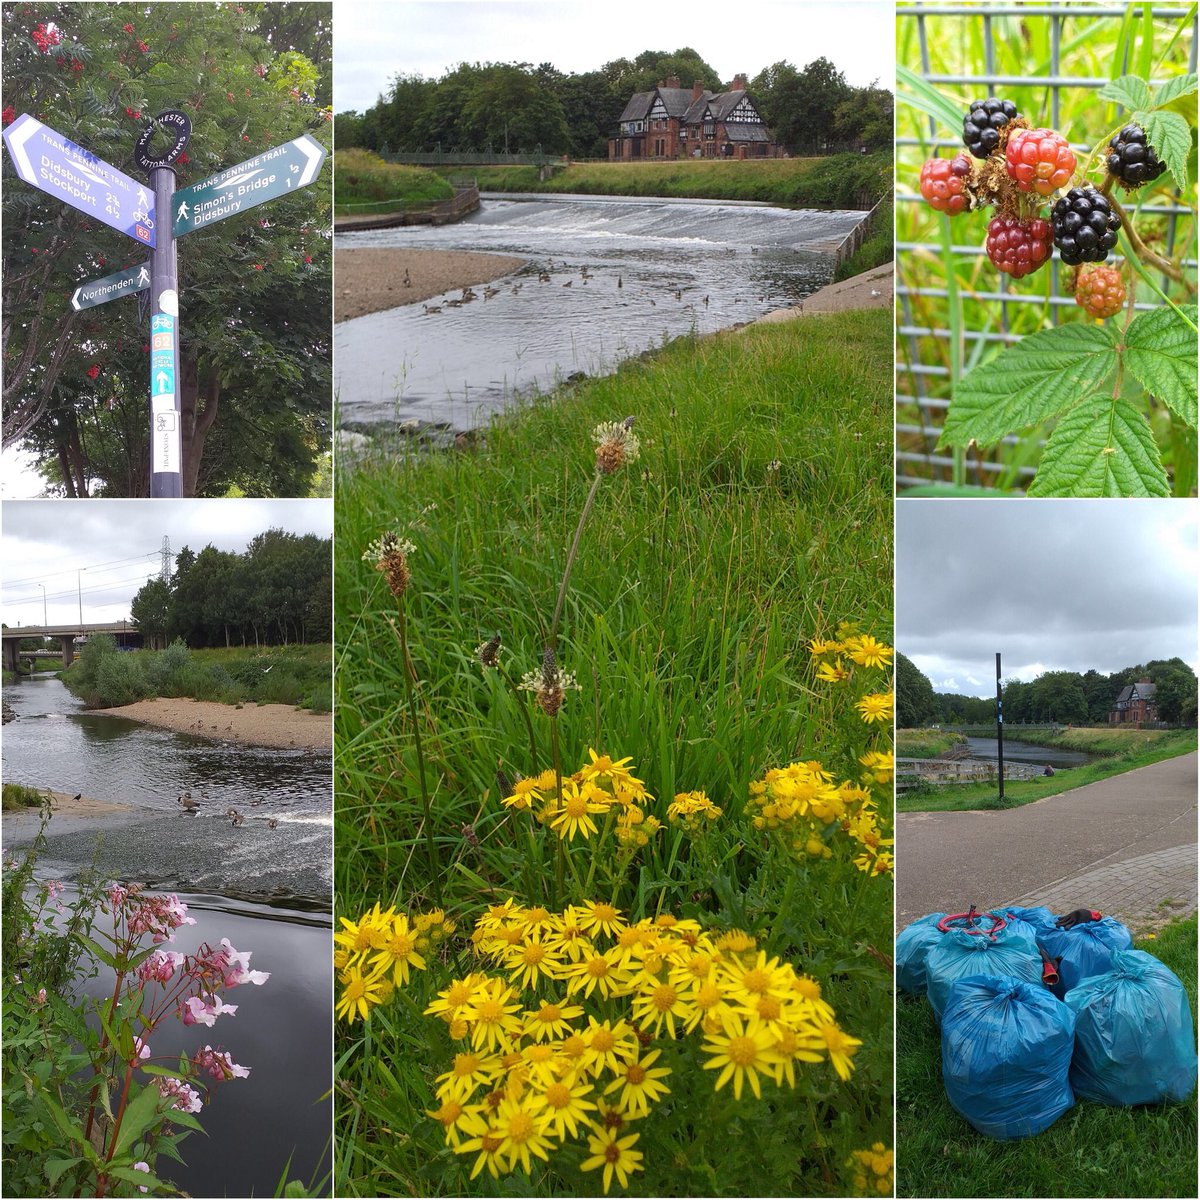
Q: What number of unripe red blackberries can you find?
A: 4